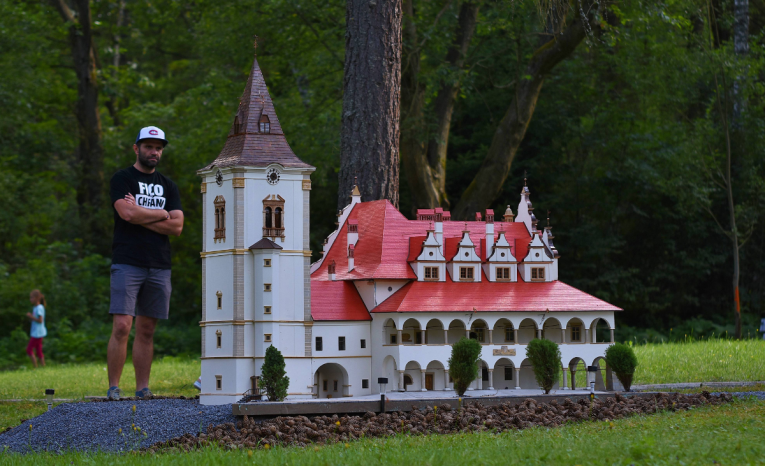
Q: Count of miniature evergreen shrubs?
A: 4